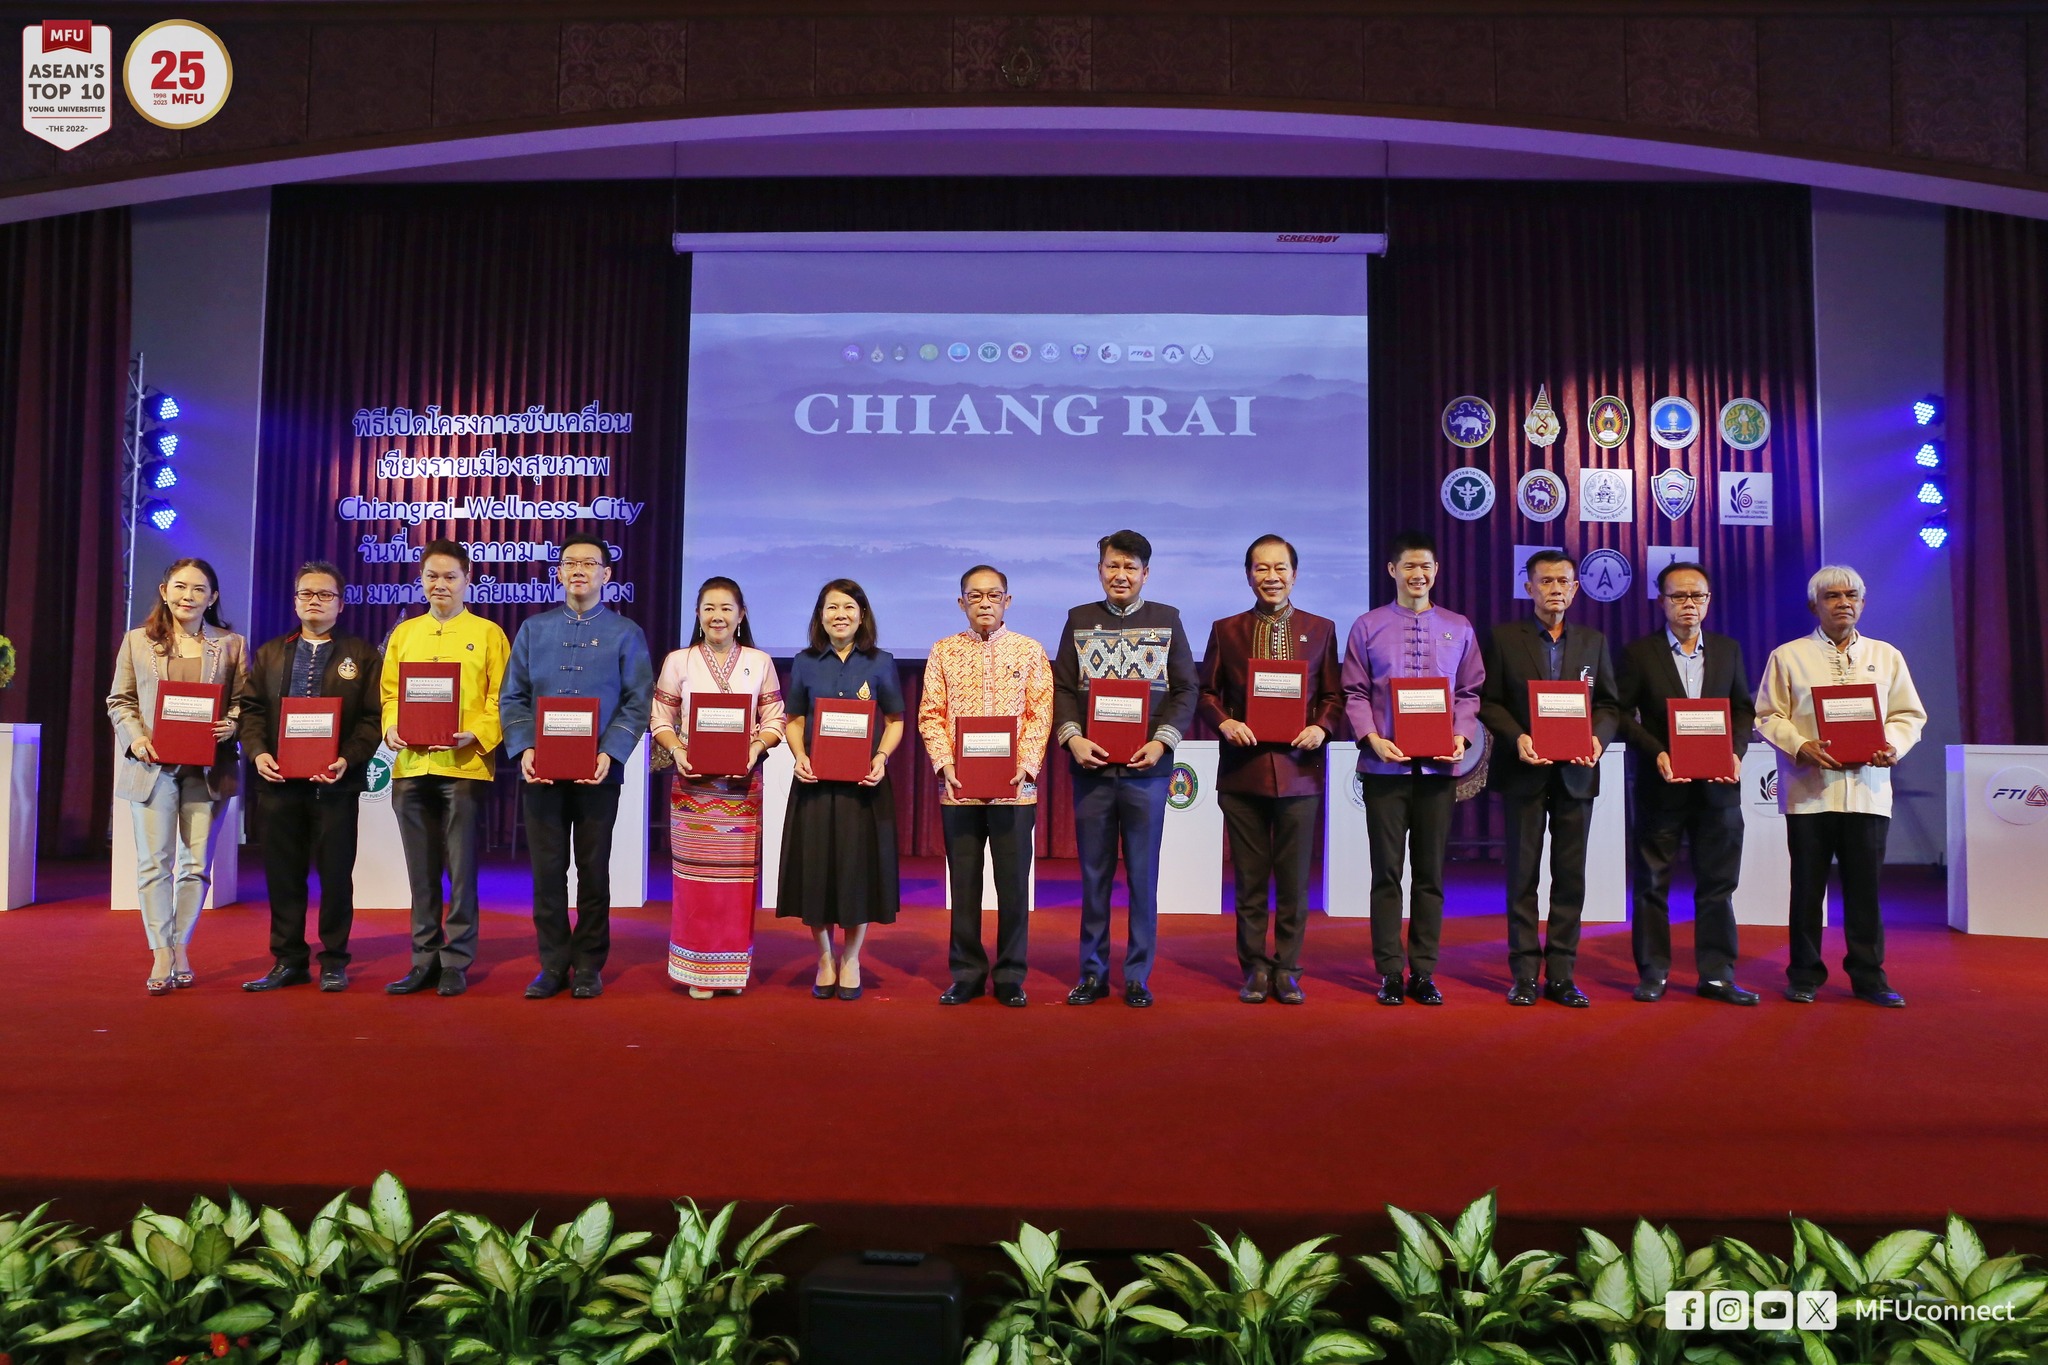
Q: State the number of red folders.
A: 13